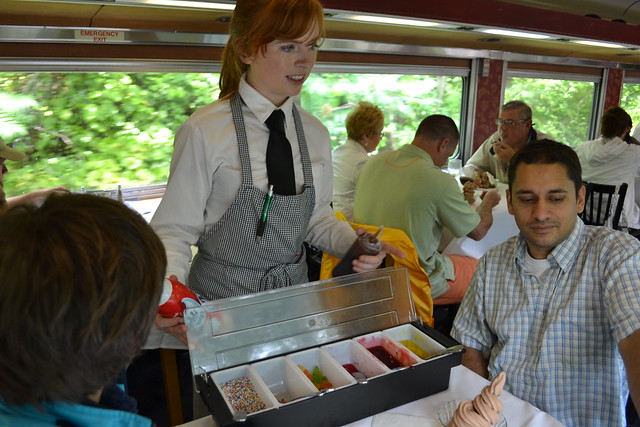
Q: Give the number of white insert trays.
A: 6